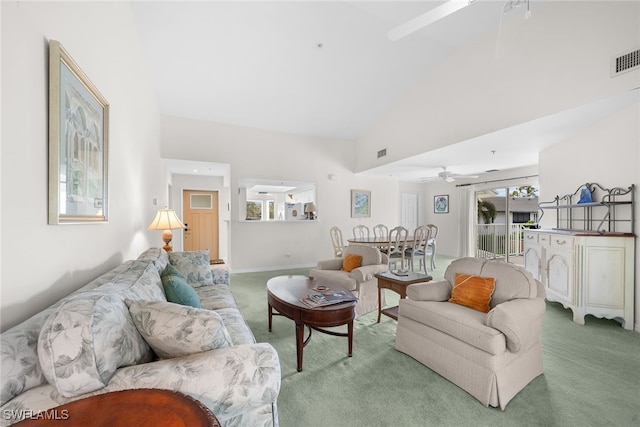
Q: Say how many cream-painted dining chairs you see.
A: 6